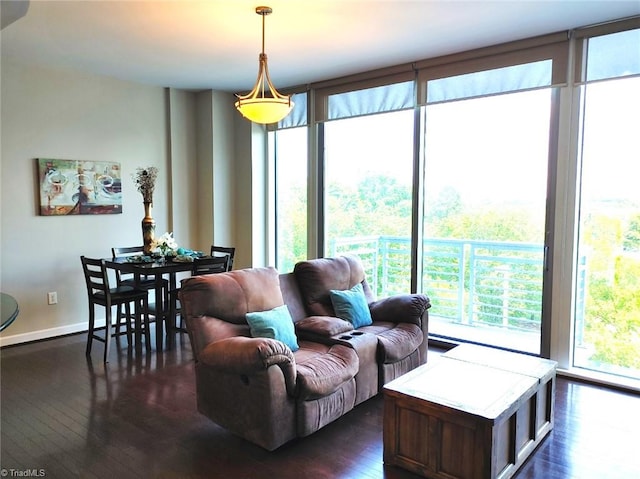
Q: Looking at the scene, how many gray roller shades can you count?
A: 4